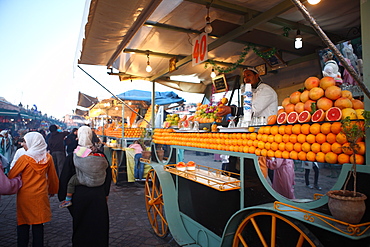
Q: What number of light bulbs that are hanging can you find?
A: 5